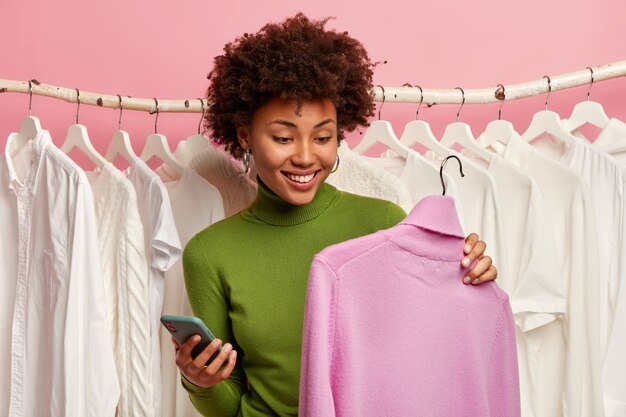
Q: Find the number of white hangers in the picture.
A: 11